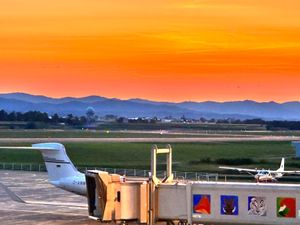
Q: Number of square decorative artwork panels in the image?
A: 4